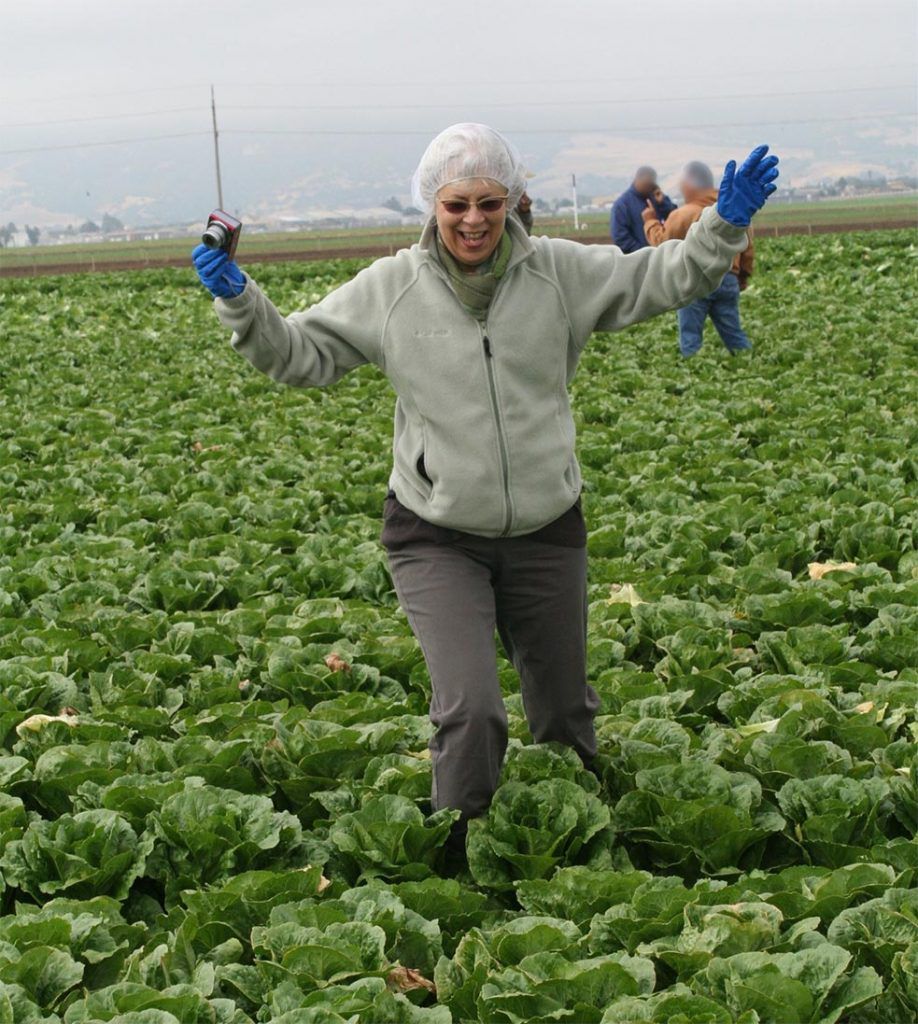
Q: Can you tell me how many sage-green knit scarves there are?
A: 1